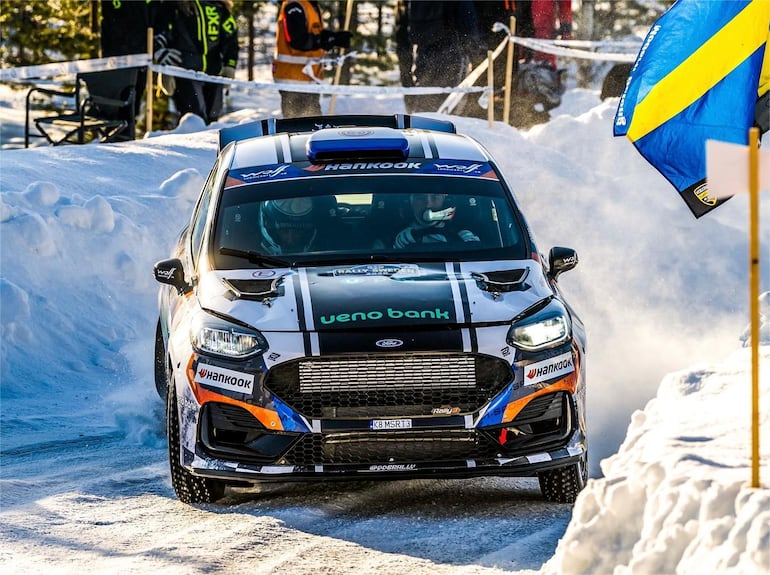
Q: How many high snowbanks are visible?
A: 2